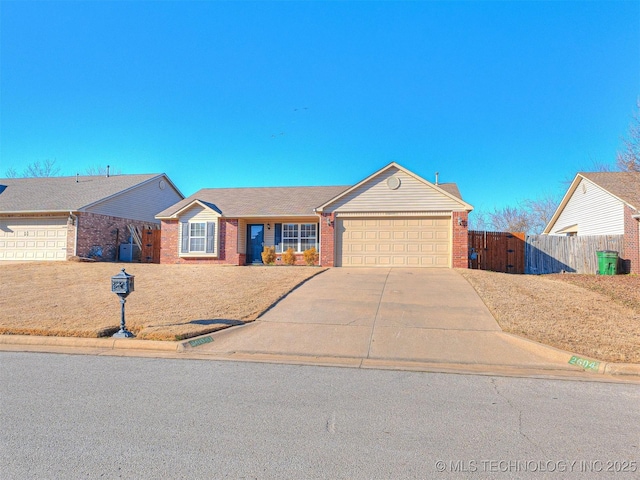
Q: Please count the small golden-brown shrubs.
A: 3